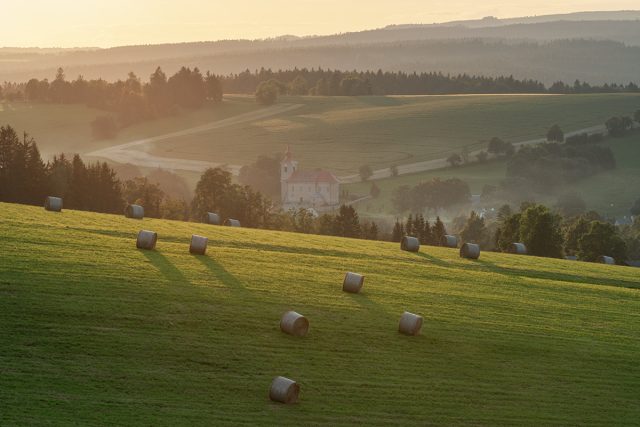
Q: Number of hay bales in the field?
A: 15